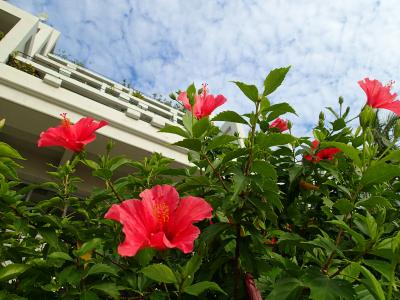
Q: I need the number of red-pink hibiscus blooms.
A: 6